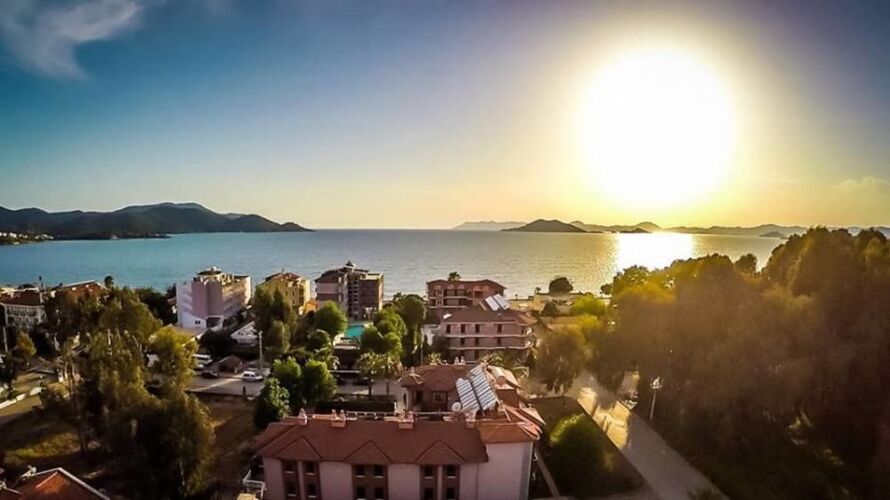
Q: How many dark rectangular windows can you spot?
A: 12